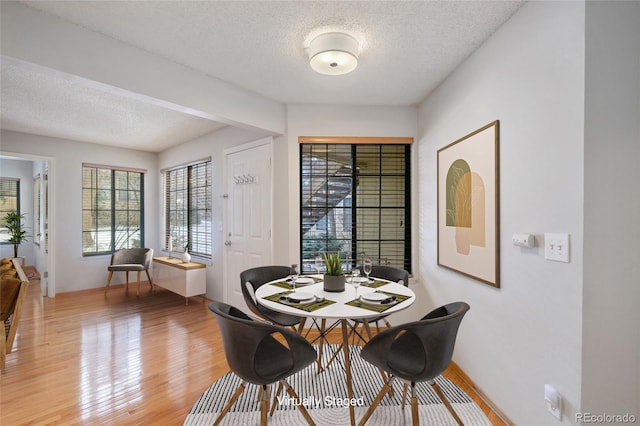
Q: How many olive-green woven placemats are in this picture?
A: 4